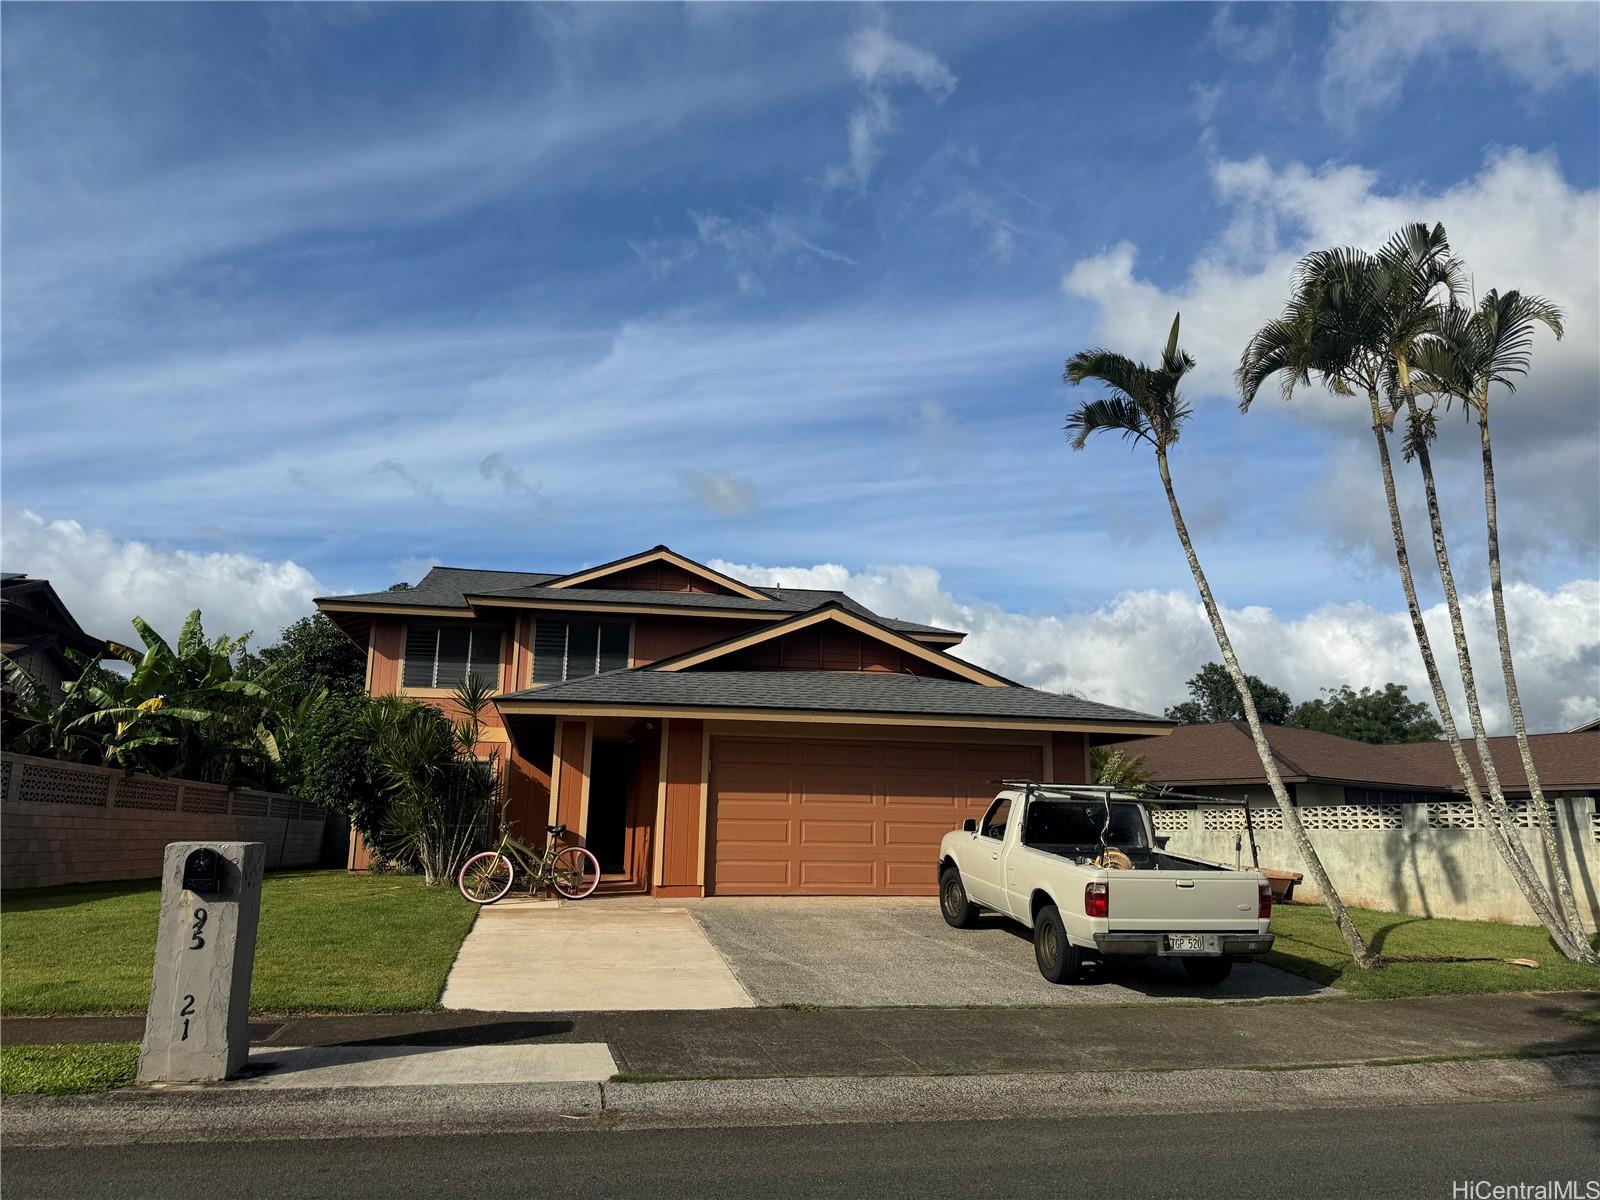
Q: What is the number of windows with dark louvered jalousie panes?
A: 2